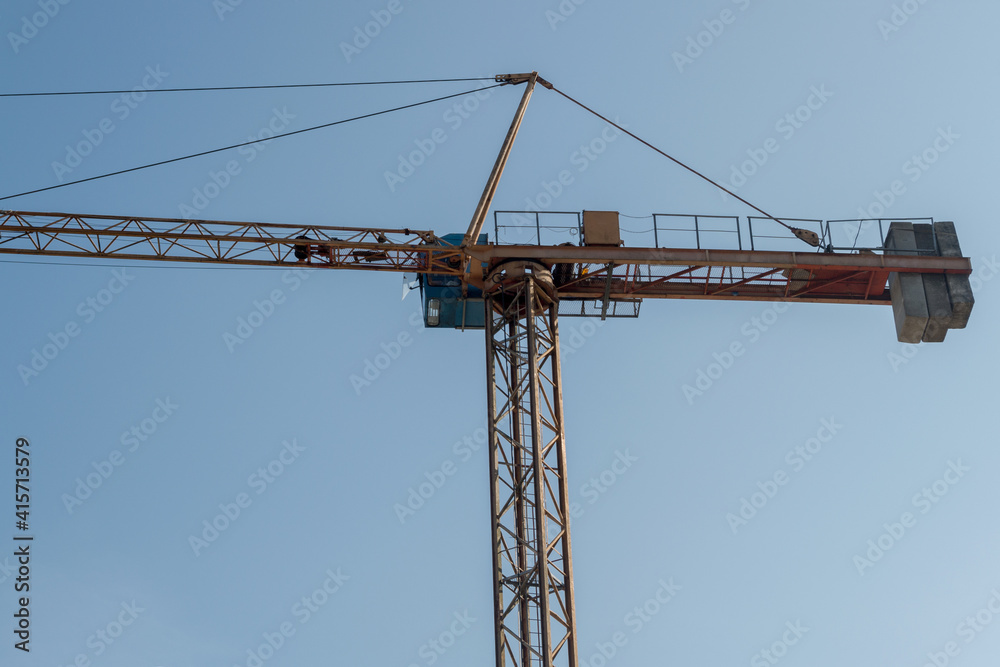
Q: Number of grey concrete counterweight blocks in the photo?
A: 3